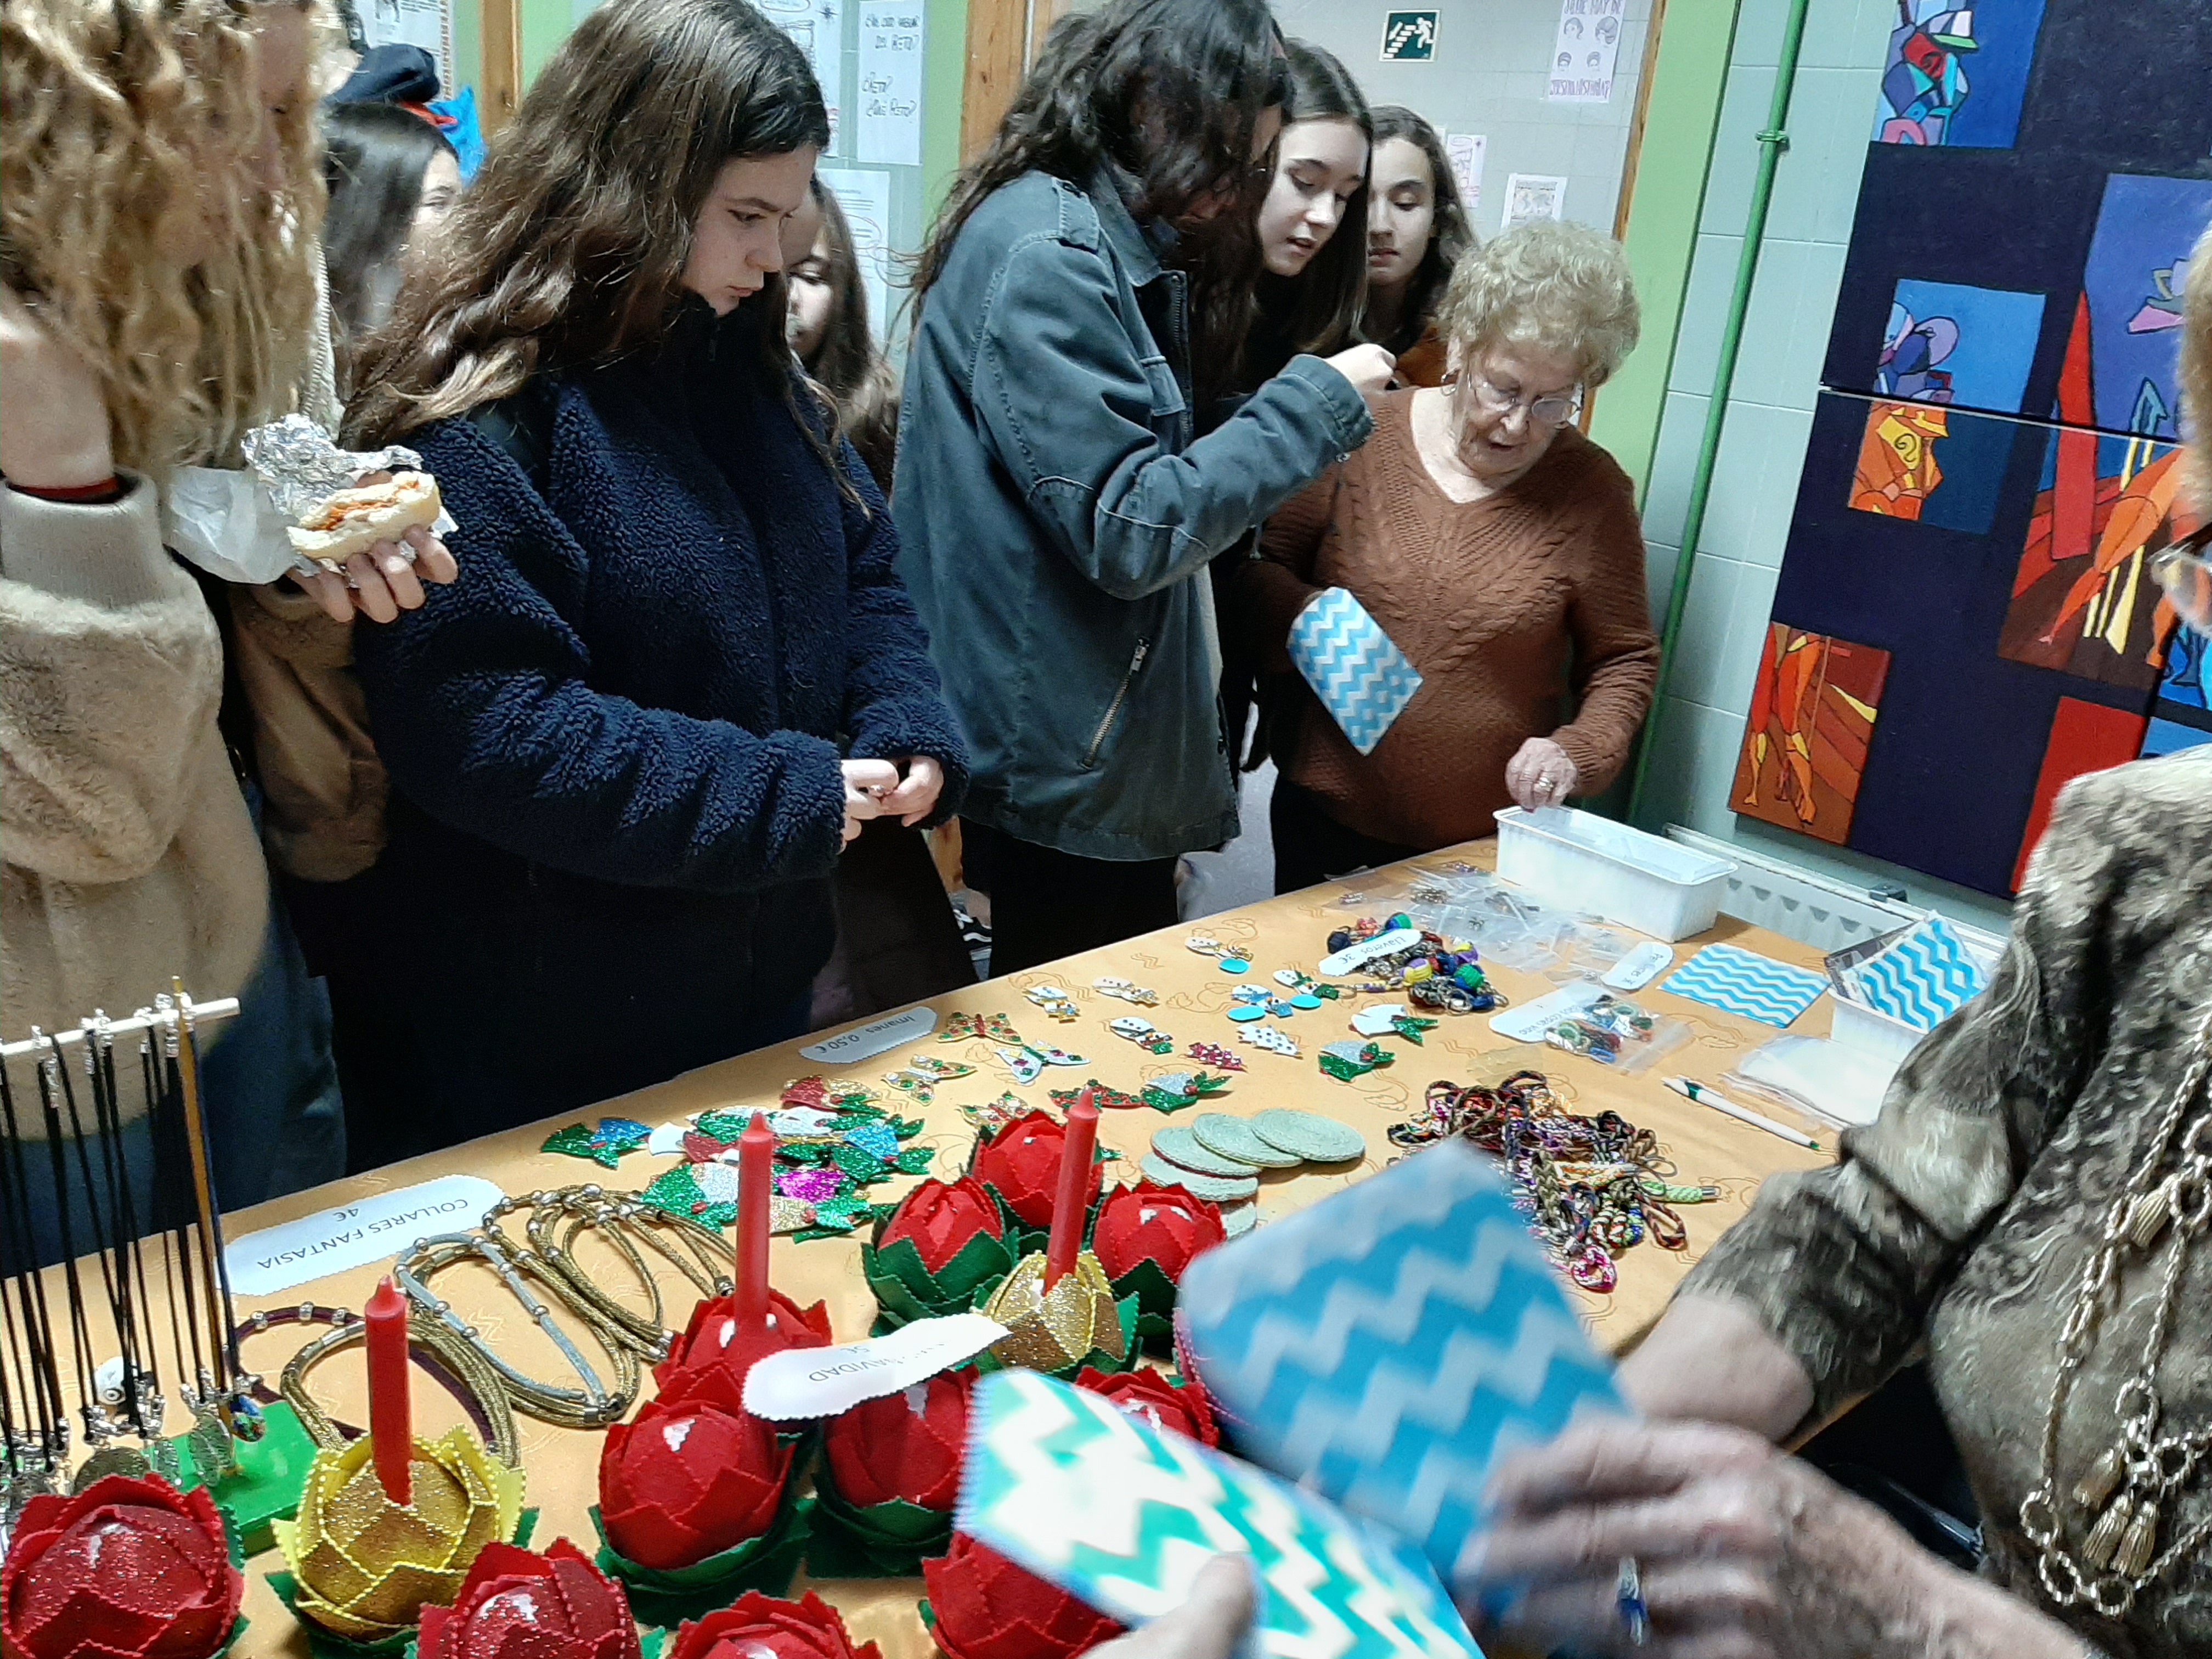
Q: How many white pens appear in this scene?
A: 1